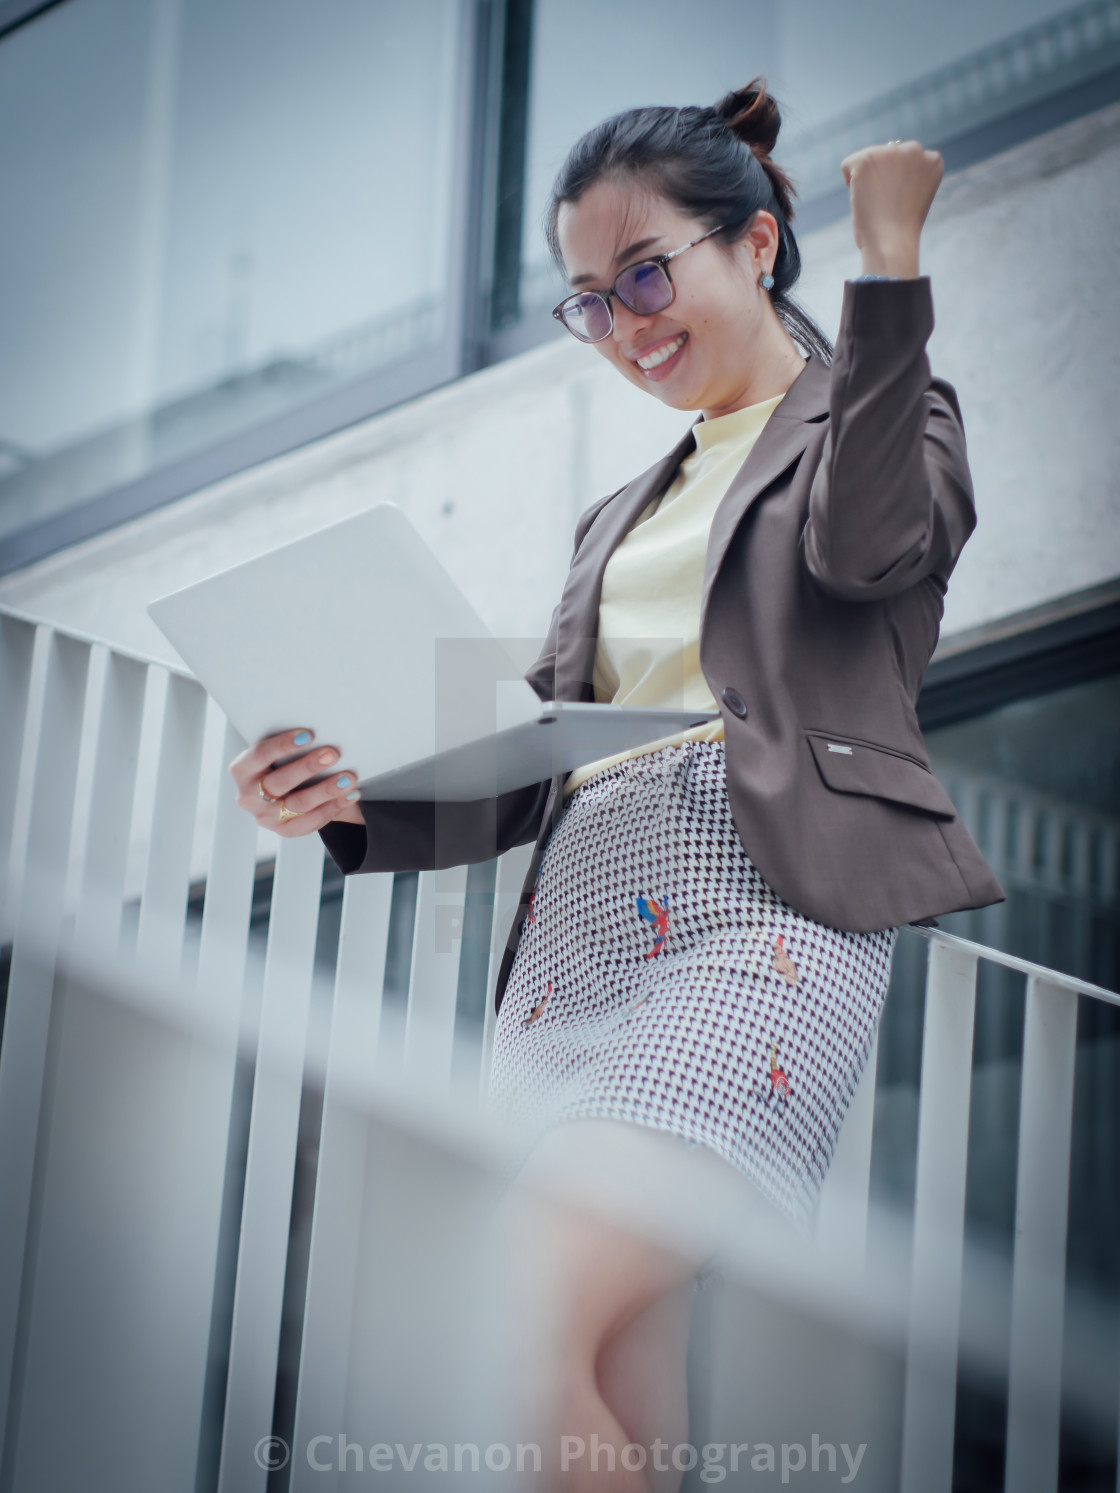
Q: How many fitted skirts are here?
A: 1